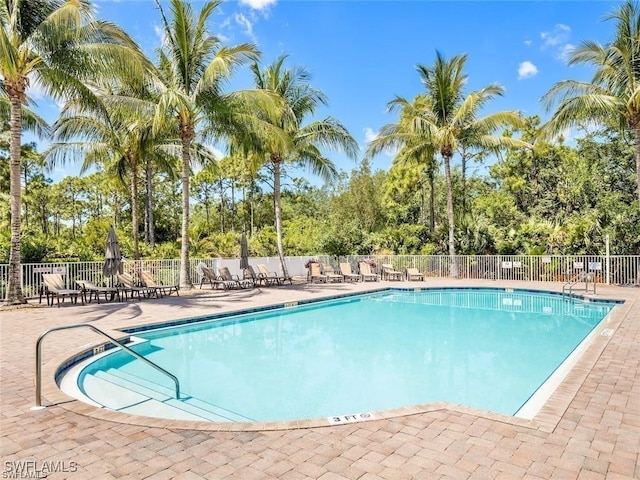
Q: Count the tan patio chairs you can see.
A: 14